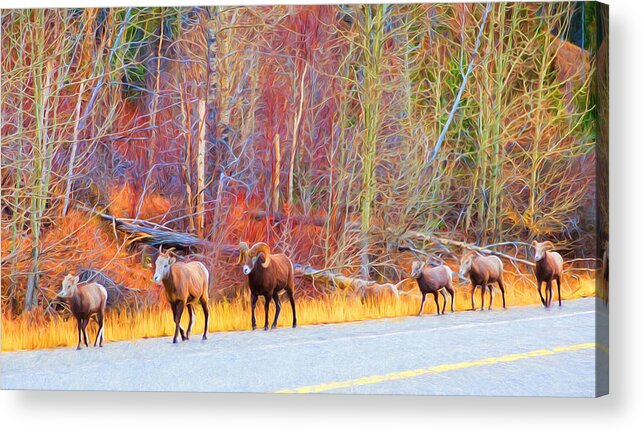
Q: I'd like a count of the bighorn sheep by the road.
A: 6